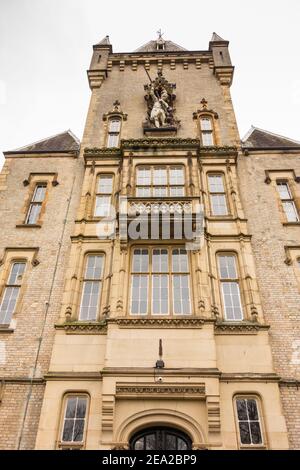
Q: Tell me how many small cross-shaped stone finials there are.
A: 2